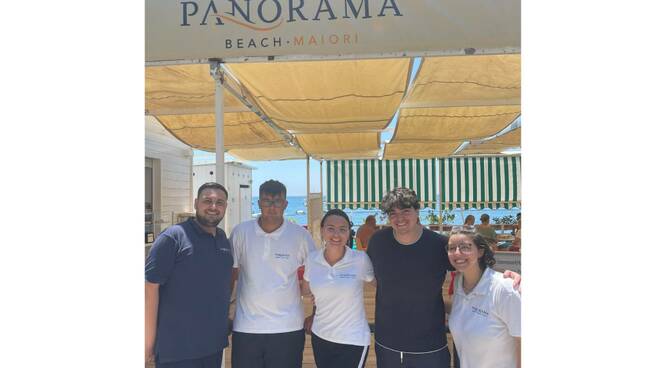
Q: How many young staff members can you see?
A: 5